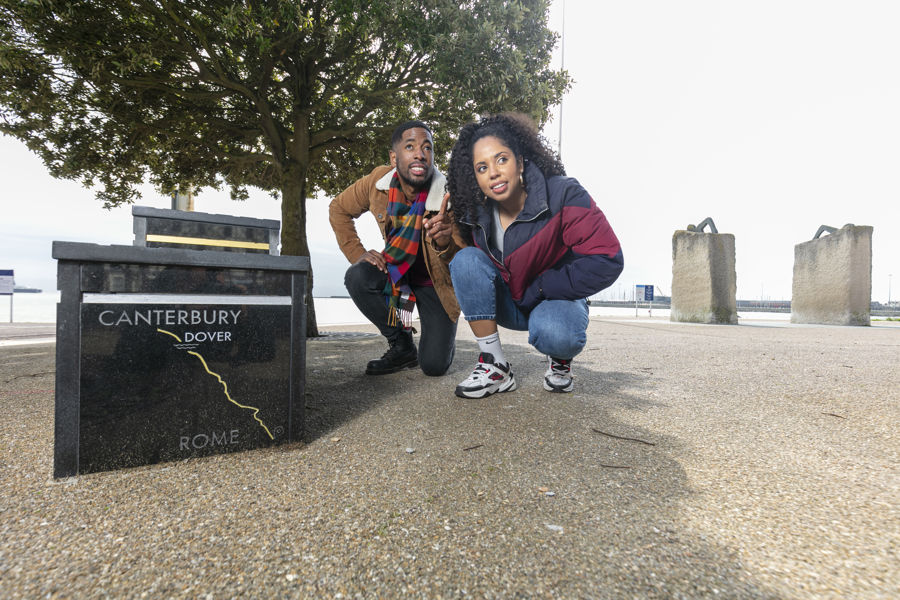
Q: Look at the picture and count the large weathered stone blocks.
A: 2